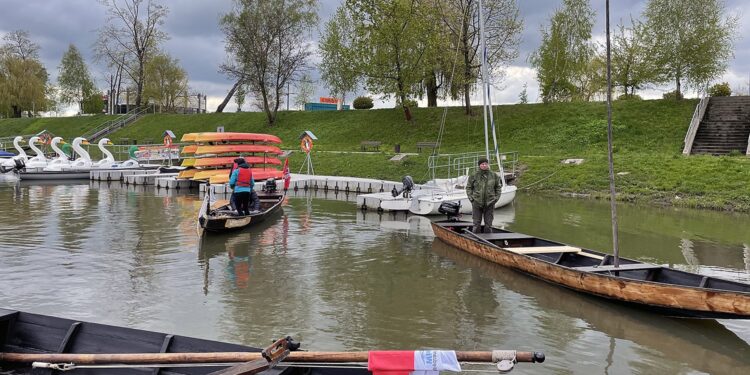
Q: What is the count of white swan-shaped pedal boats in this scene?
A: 5